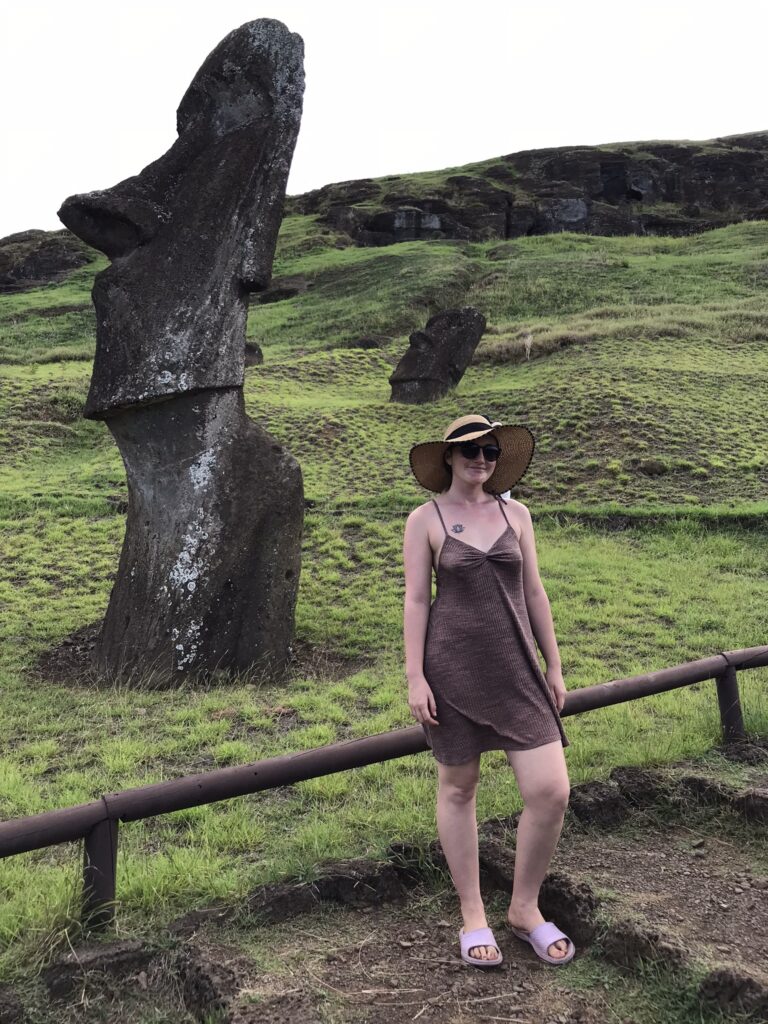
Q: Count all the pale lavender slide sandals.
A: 2